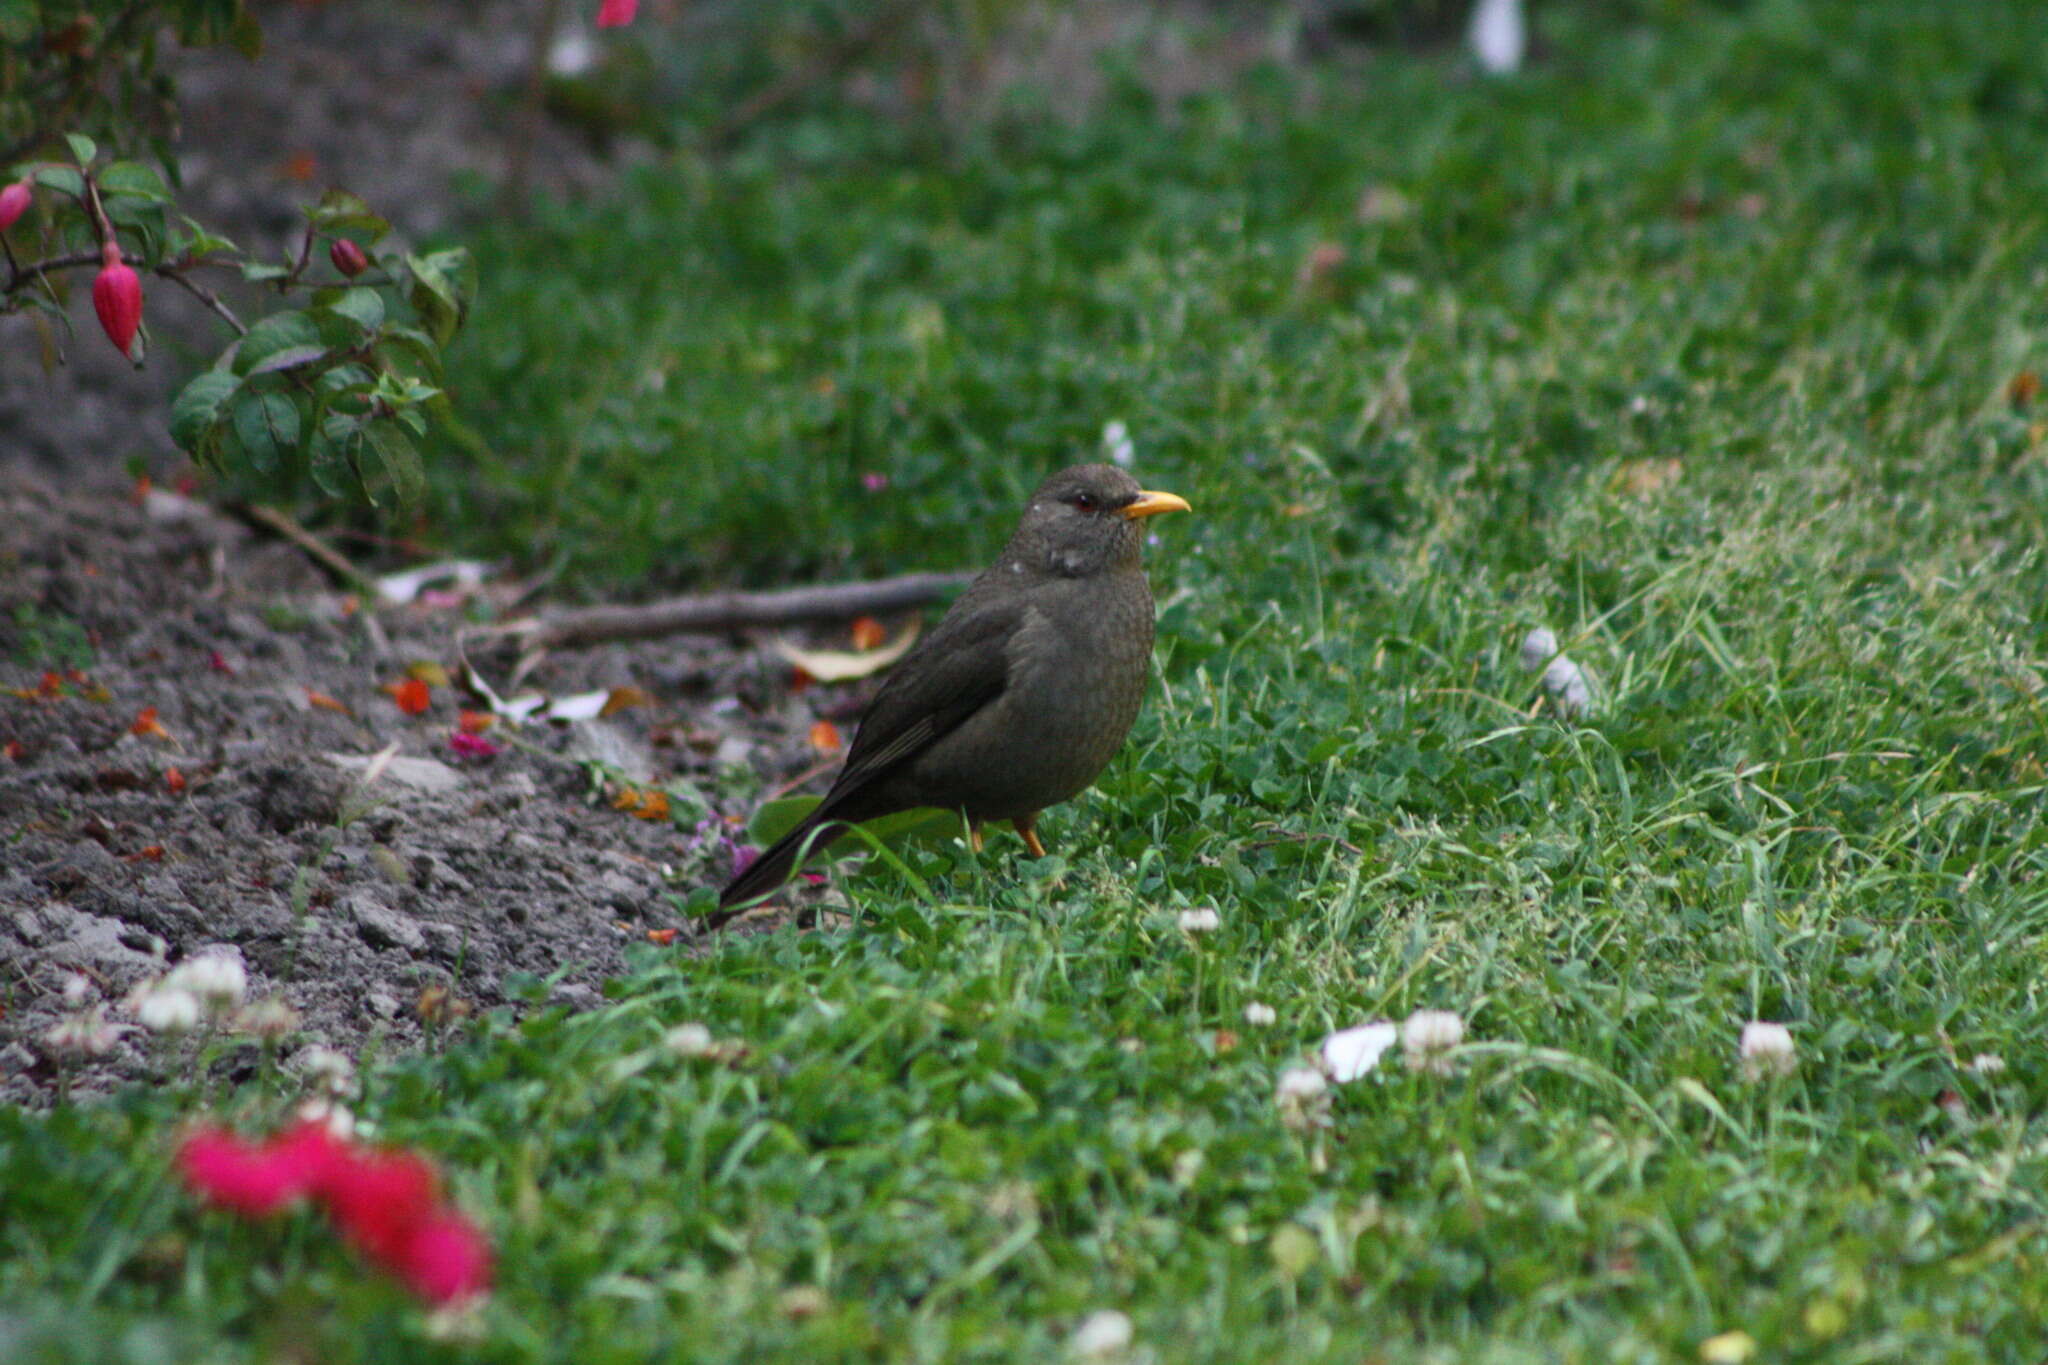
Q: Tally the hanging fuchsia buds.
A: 3